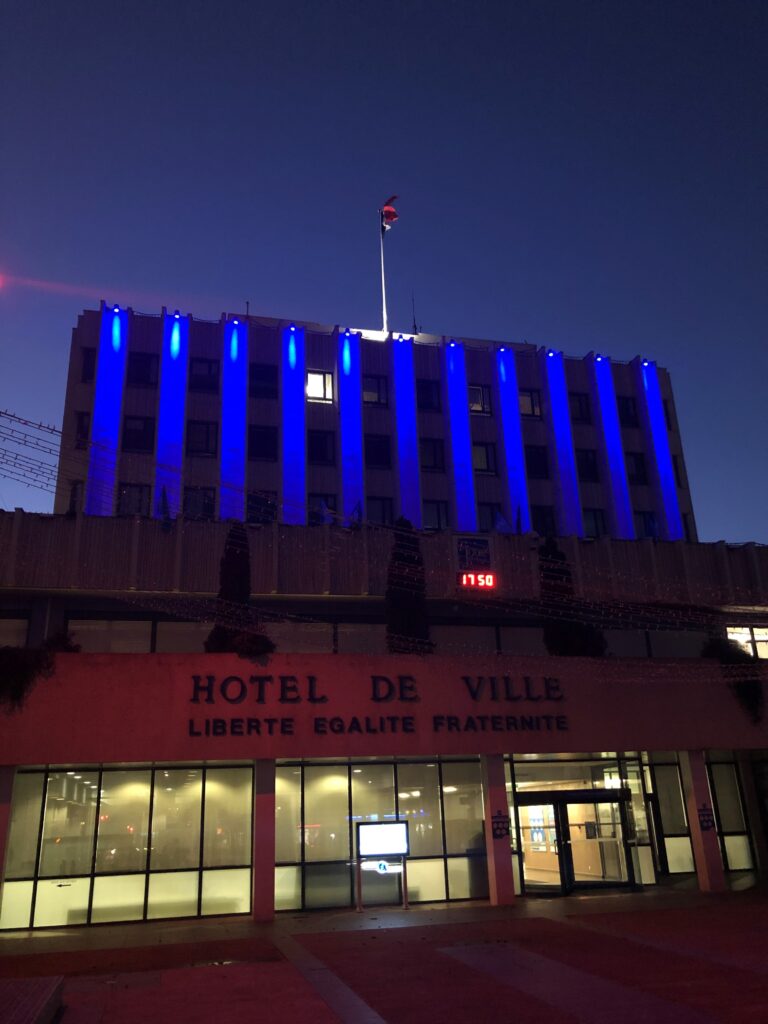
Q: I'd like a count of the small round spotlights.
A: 11